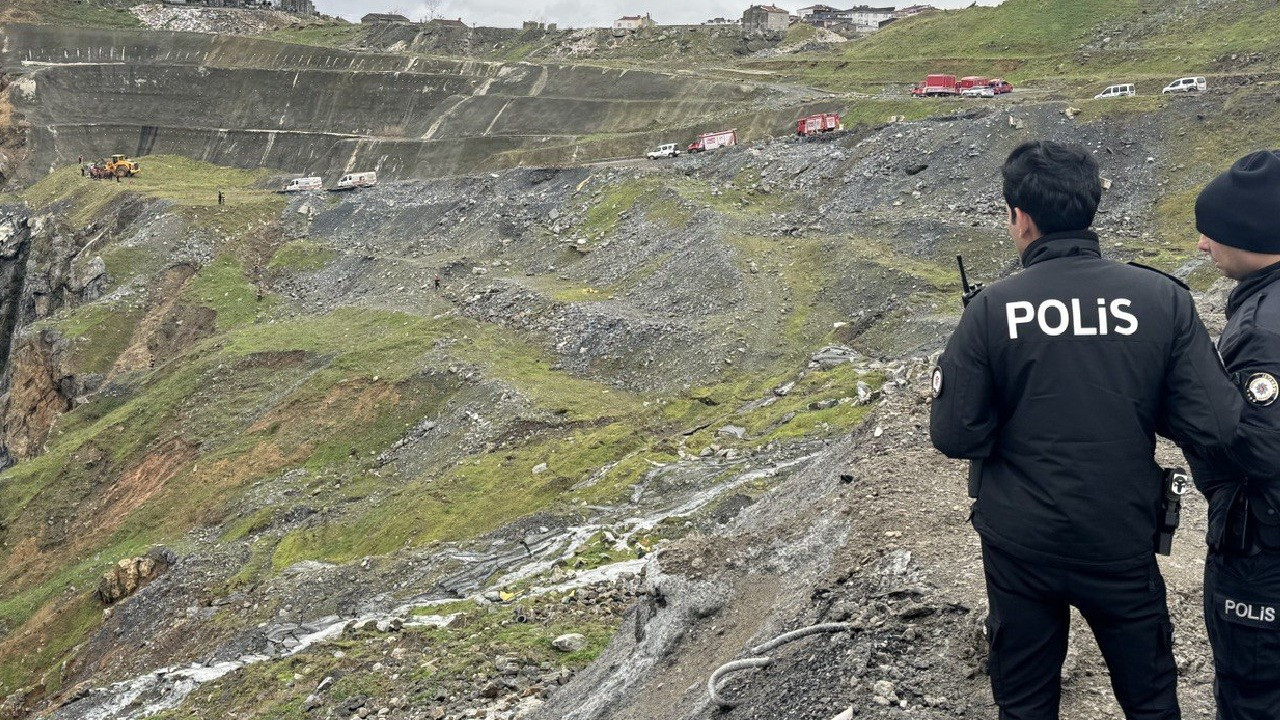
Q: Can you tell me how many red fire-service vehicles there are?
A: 5